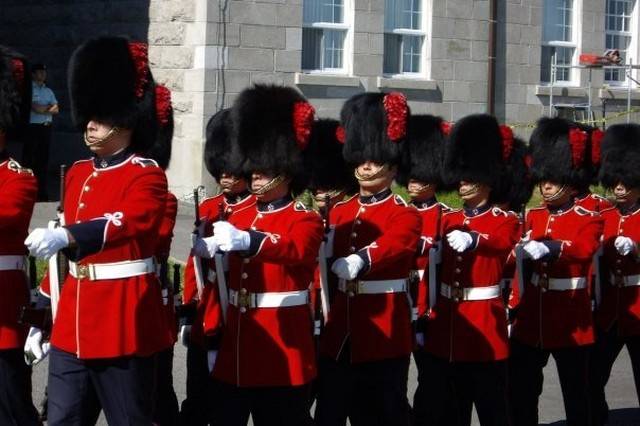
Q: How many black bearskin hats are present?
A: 13